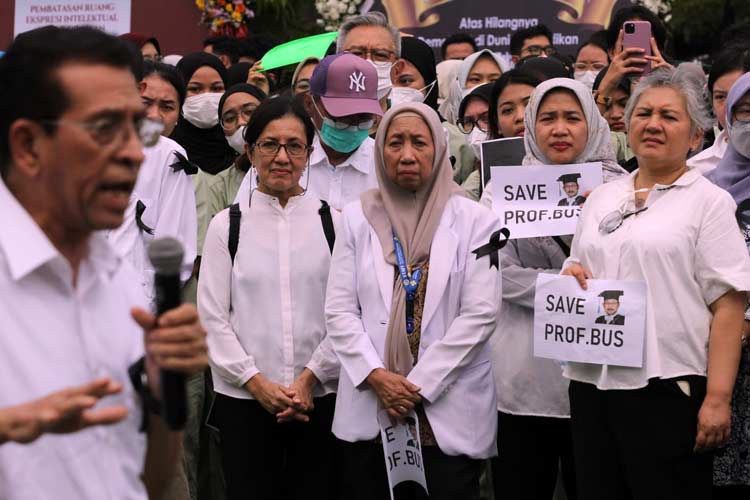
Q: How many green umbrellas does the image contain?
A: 0